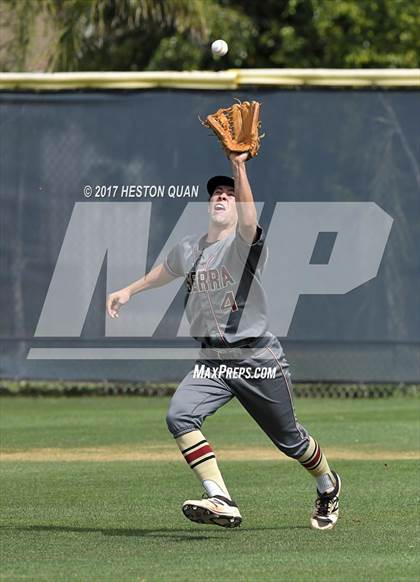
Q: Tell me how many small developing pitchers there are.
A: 0